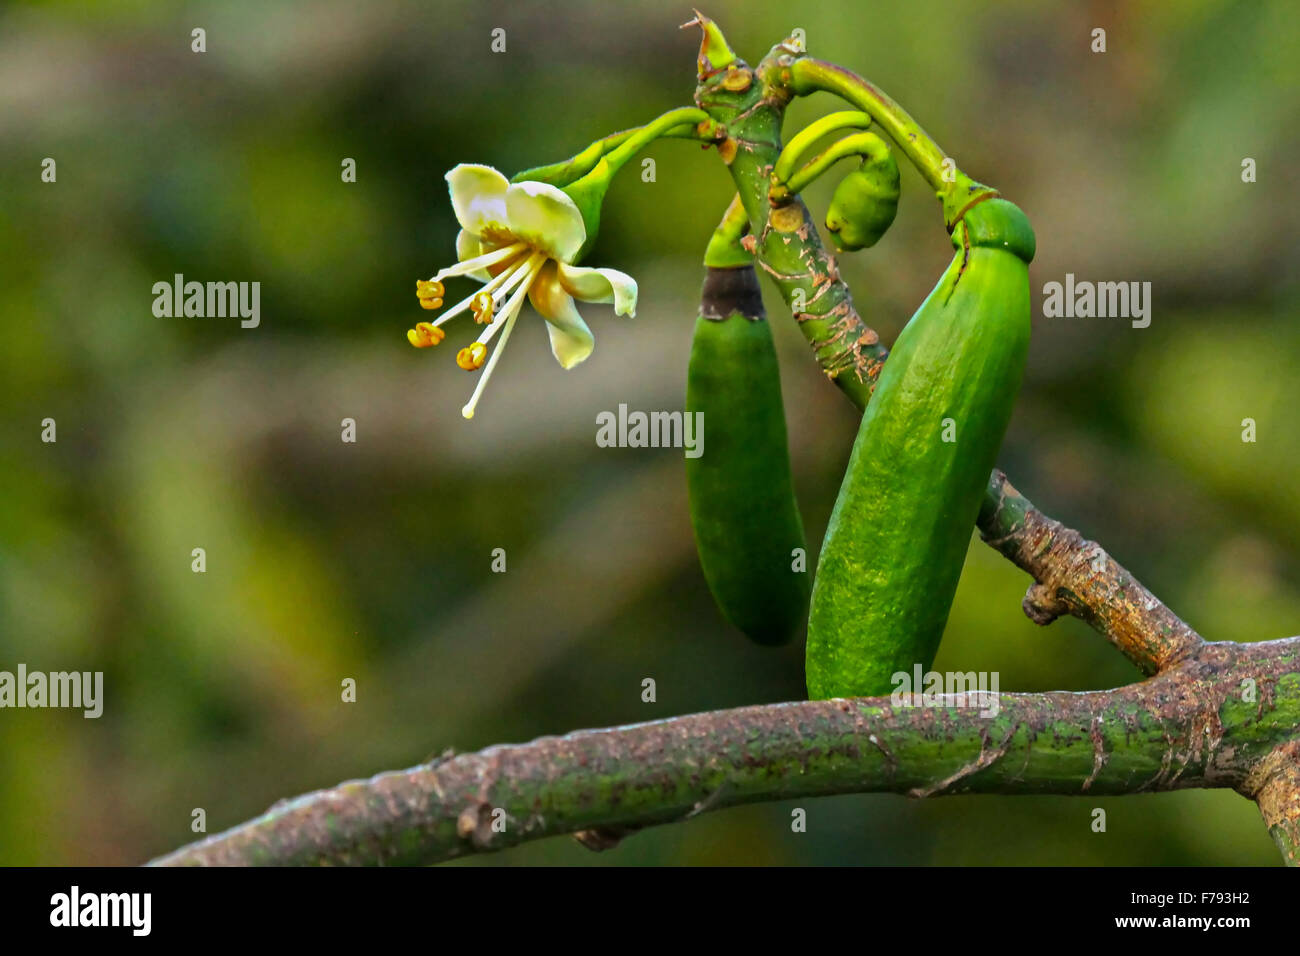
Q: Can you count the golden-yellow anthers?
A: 4